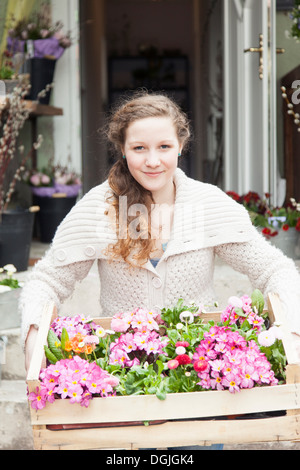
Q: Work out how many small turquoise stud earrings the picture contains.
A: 2